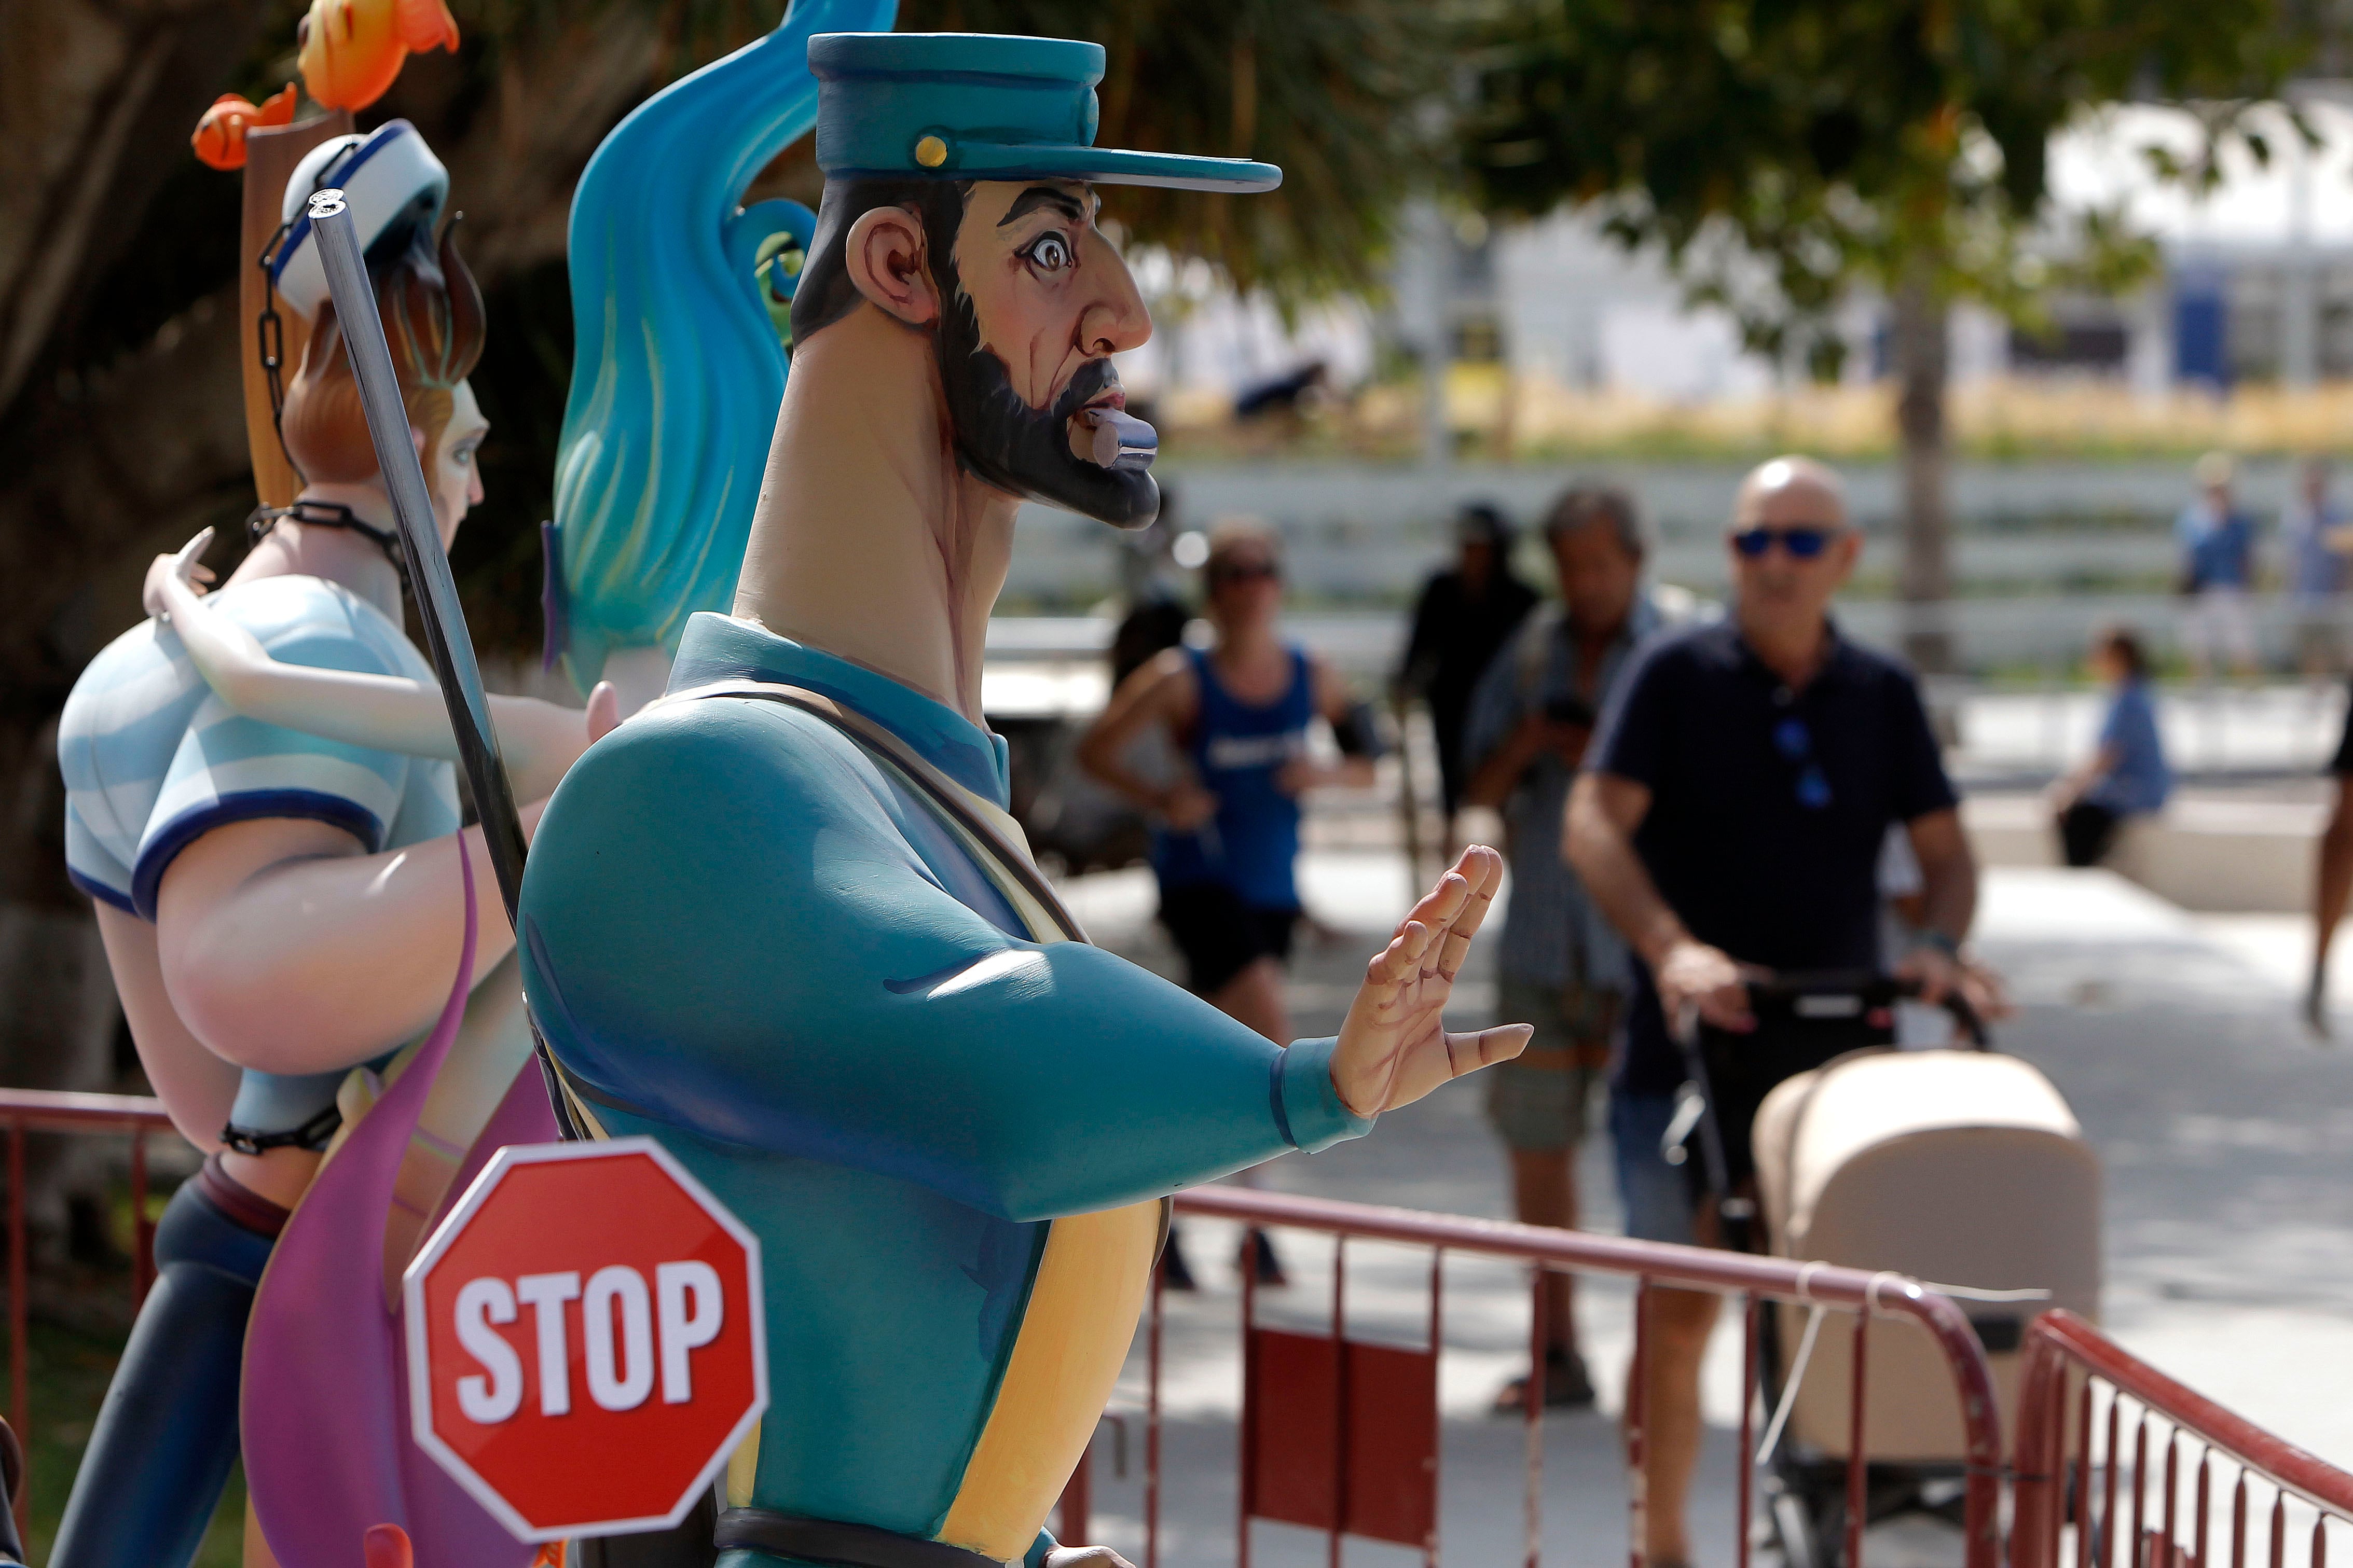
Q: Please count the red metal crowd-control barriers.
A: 3